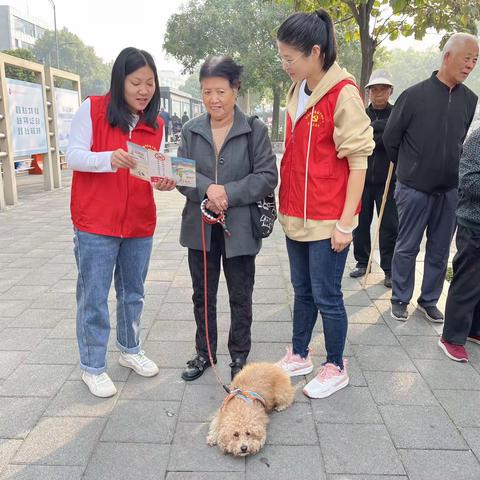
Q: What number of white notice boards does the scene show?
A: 2